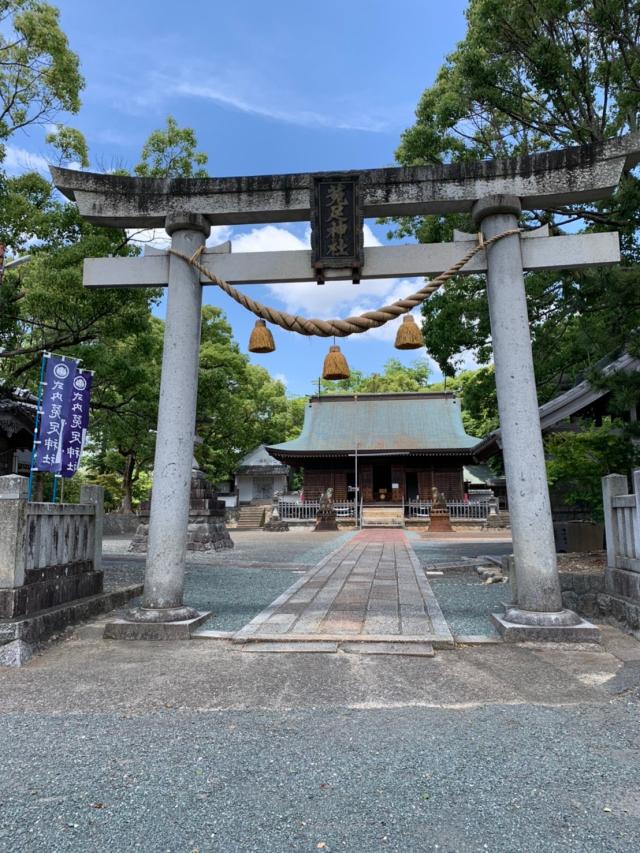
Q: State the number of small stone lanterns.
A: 2